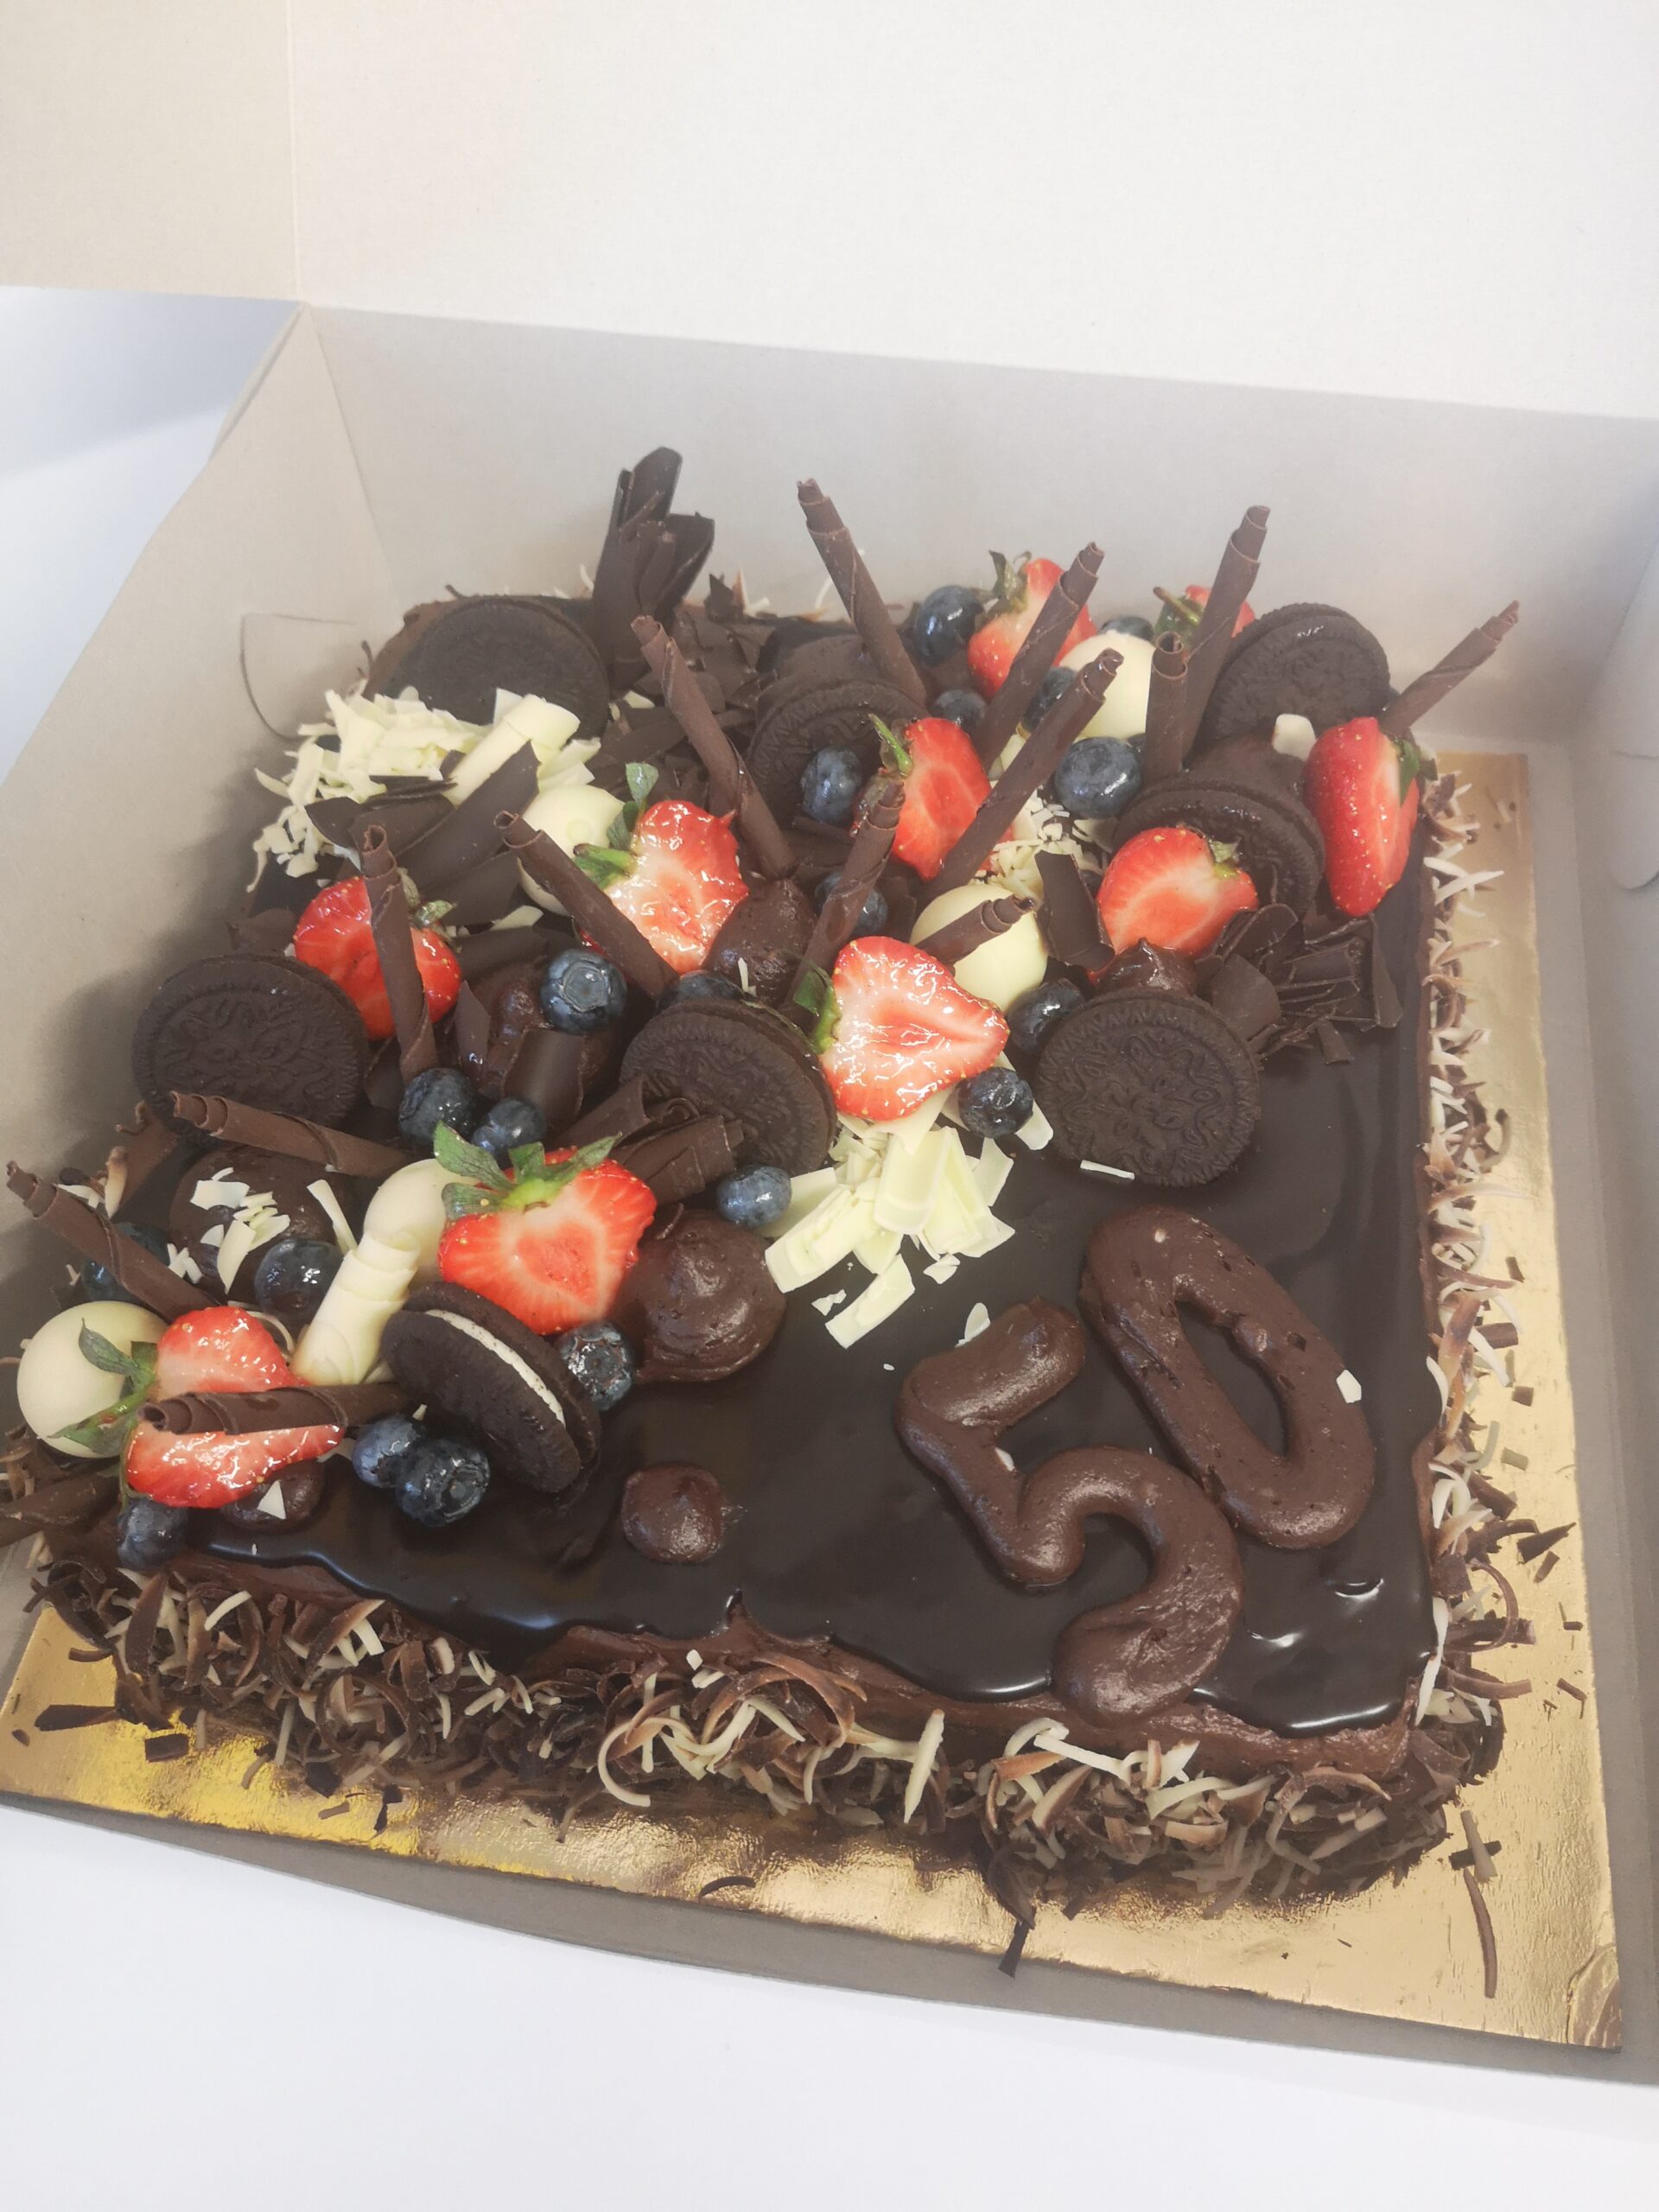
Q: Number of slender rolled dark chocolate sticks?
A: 14